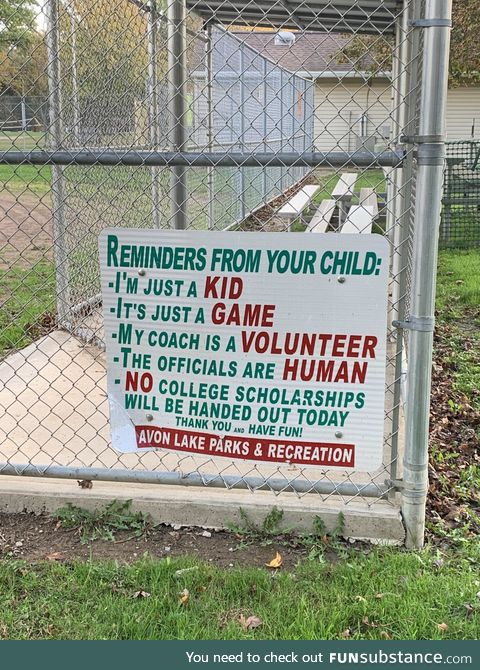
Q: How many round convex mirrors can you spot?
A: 0